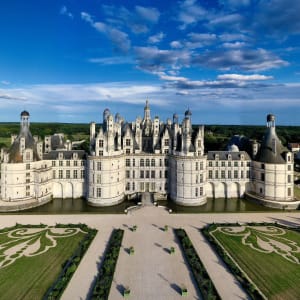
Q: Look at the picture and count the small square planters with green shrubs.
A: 6